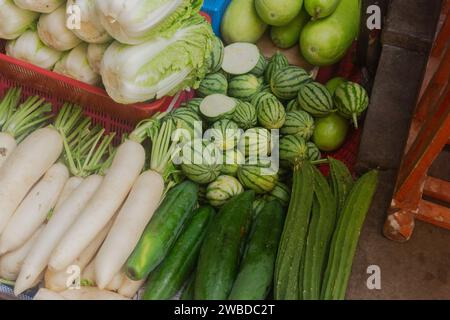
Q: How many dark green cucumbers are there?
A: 4